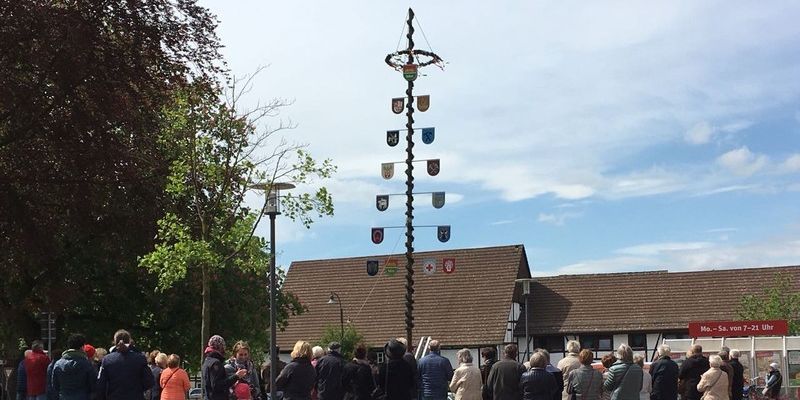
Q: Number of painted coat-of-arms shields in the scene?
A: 15